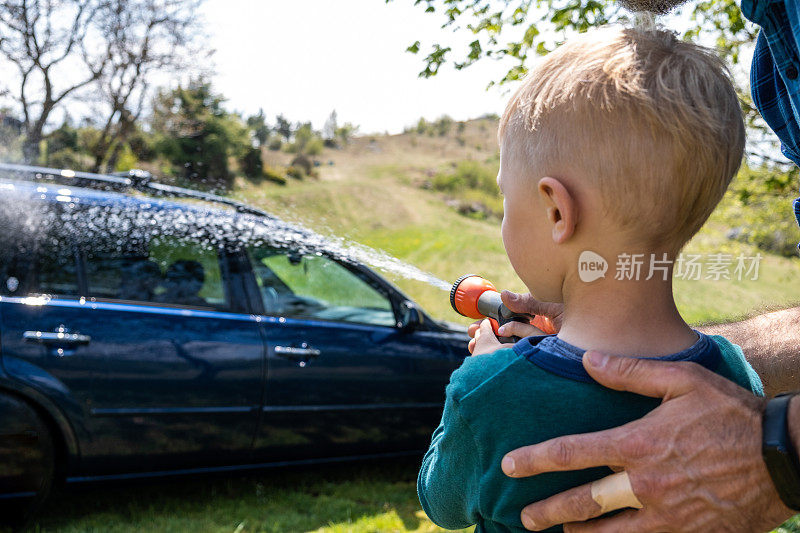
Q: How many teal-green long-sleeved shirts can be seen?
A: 1